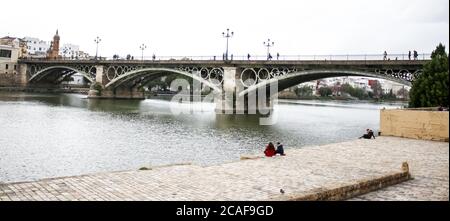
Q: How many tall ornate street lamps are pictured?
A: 4